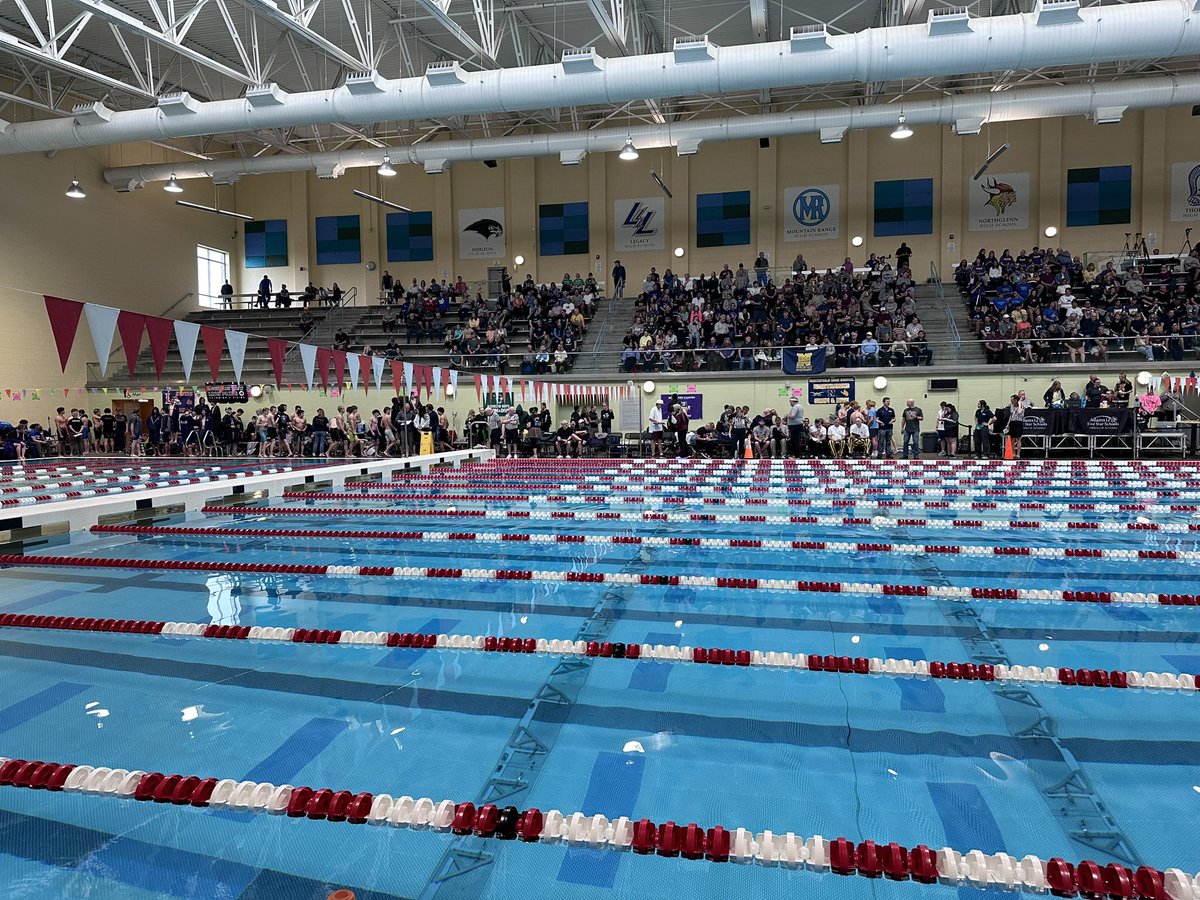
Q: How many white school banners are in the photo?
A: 5